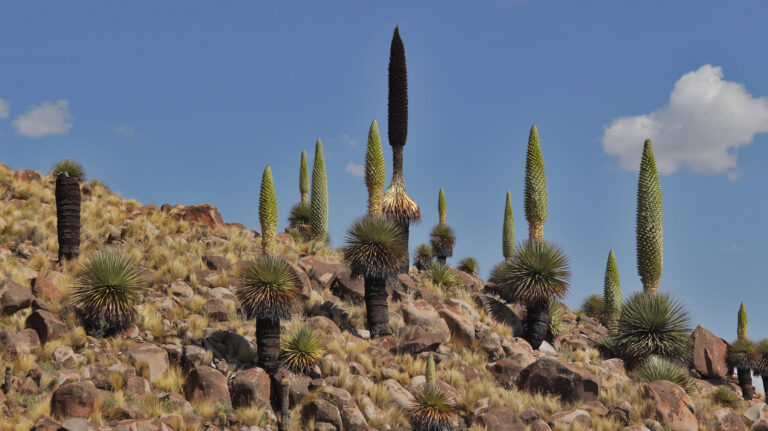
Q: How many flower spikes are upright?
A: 12